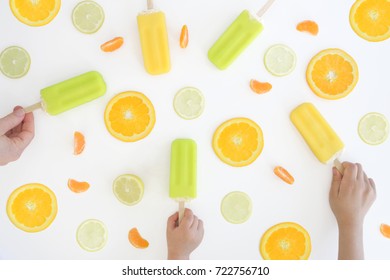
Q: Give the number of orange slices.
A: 7